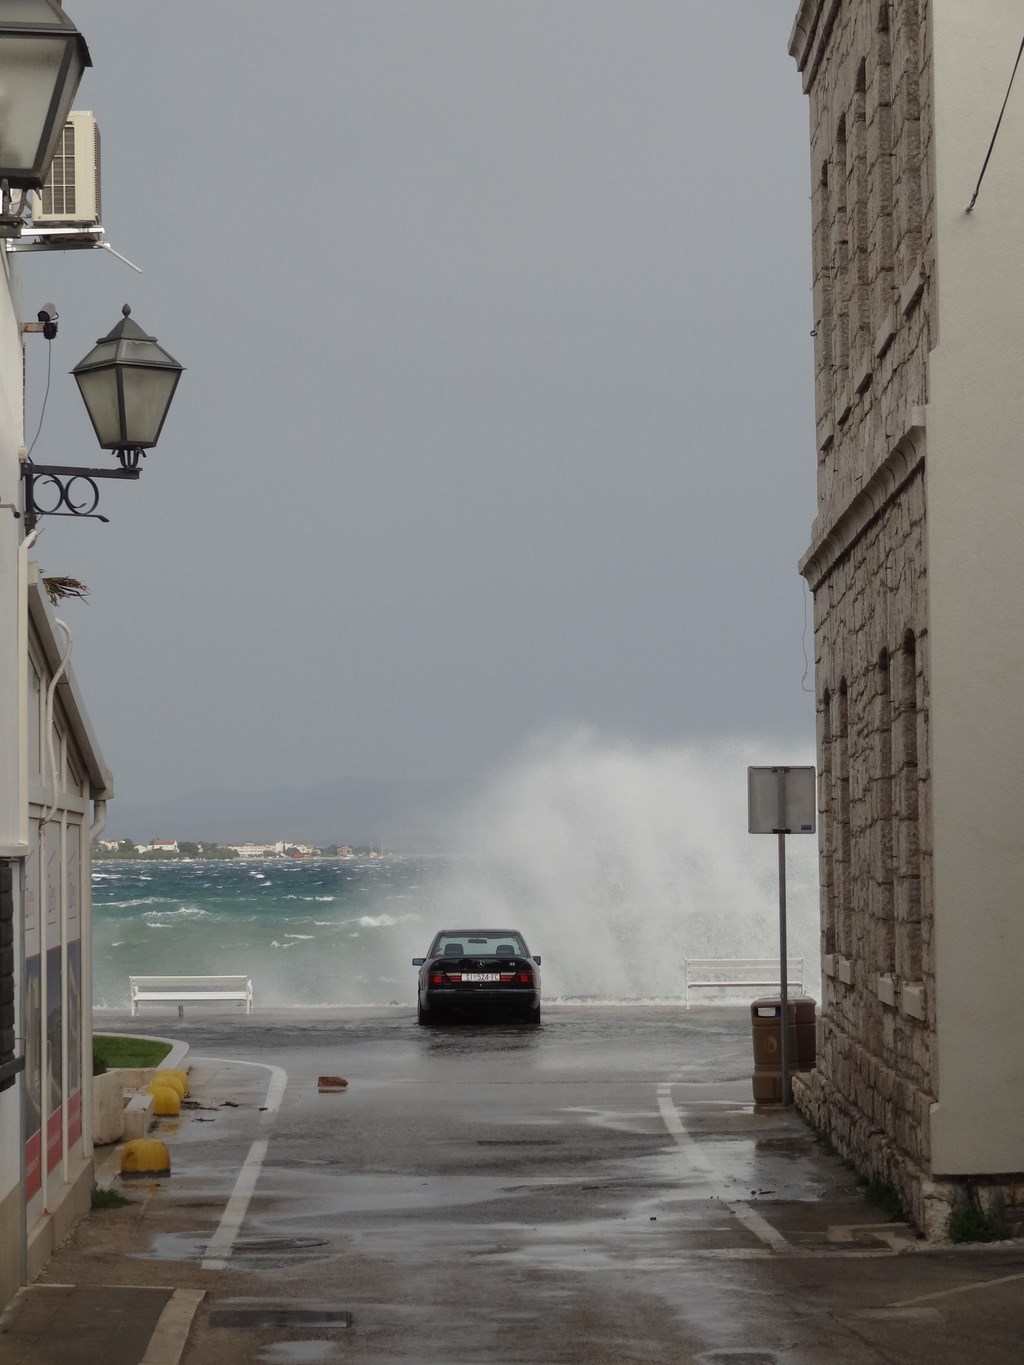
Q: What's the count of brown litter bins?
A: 2